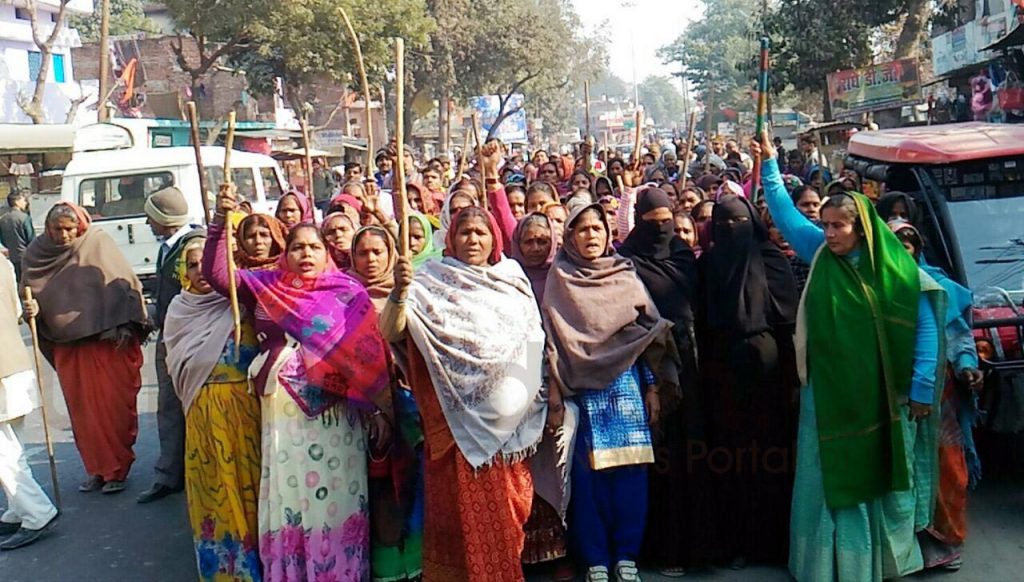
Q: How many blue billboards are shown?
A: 1